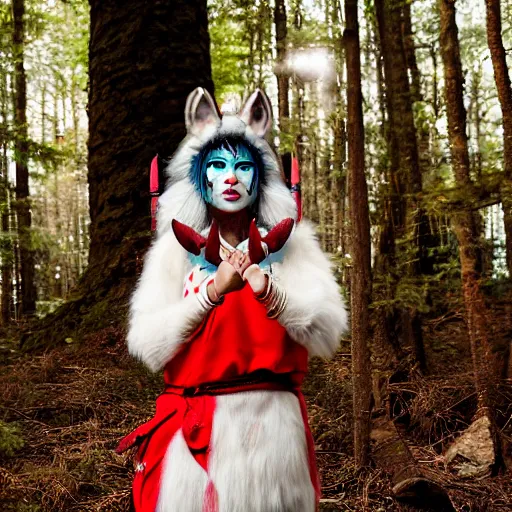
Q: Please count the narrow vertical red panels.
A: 2